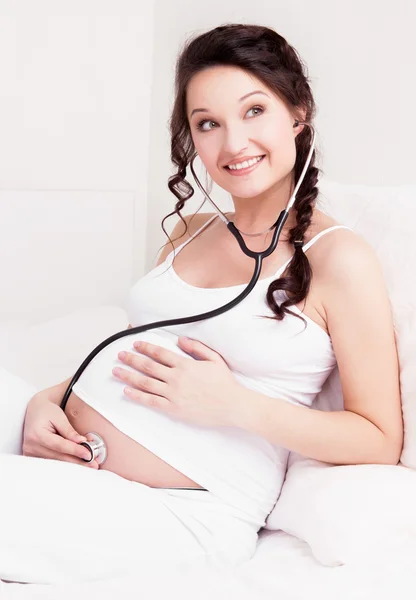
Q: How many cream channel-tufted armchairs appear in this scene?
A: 0